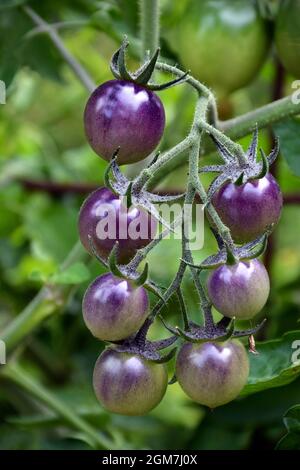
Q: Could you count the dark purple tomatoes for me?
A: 3